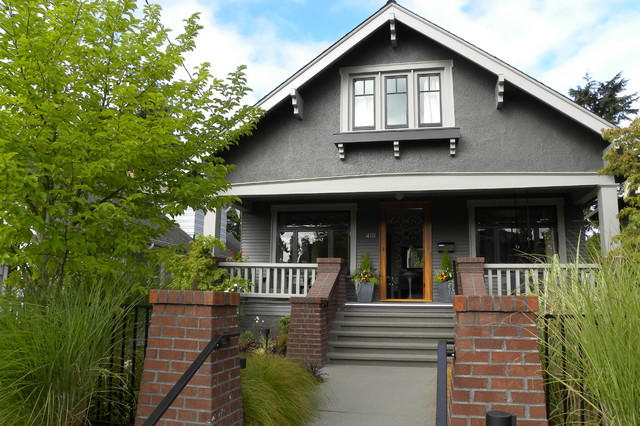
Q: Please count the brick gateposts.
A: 2